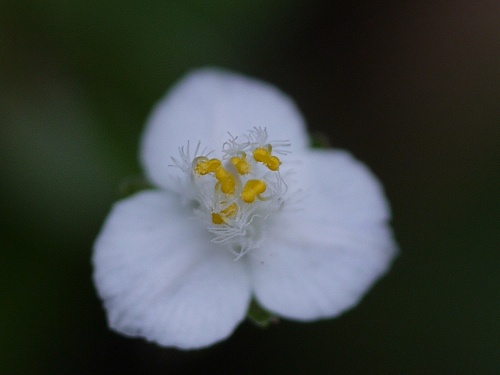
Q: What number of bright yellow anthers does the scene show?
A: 6